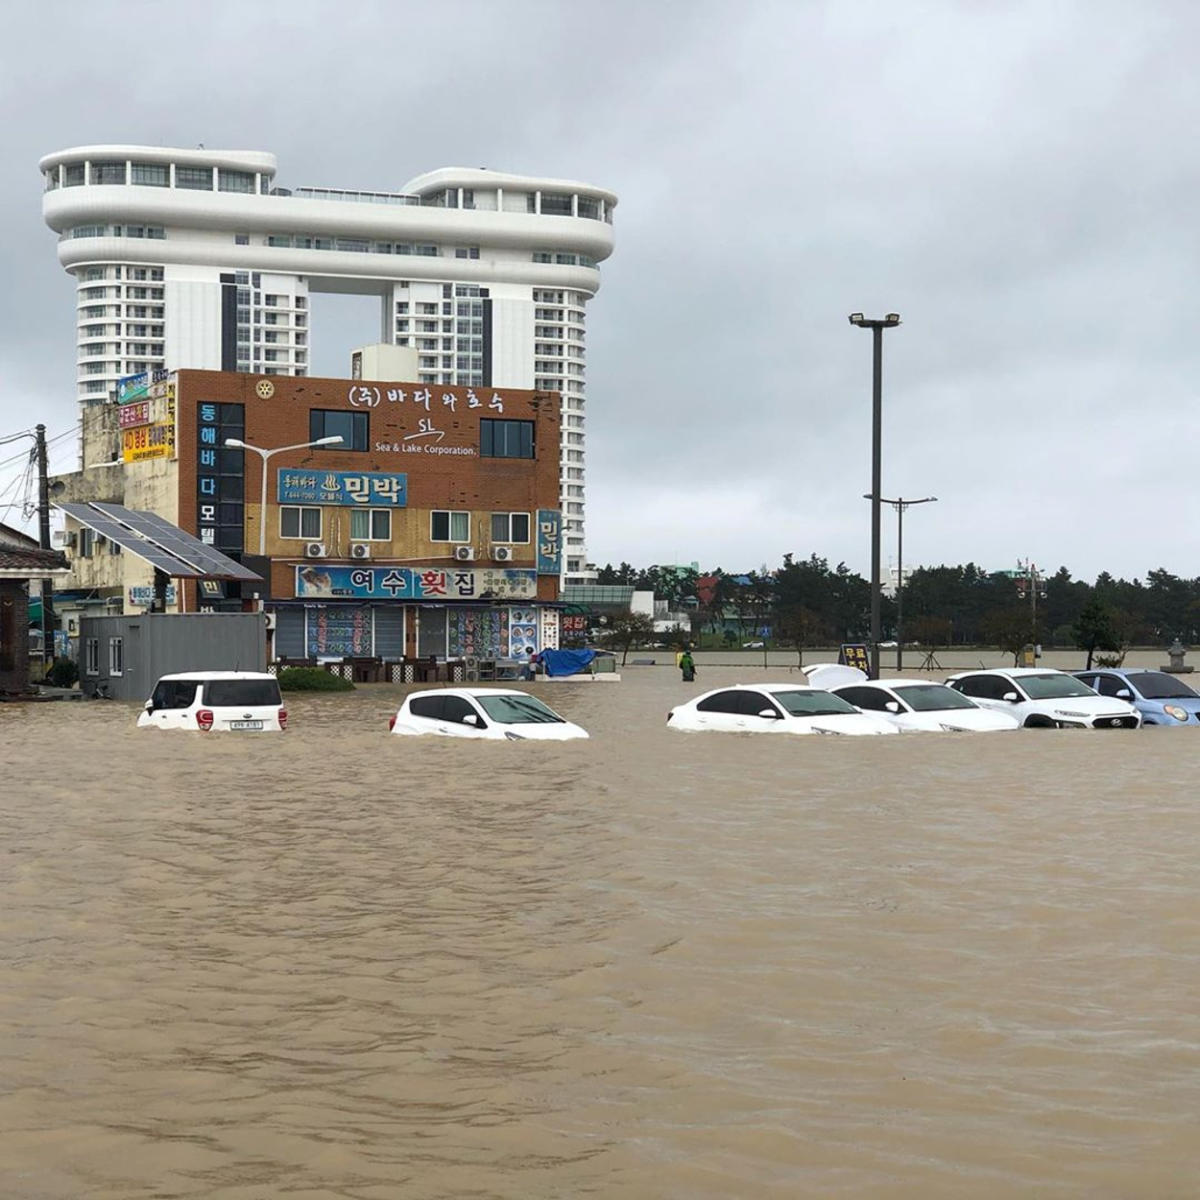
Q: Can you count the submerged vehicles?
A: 6